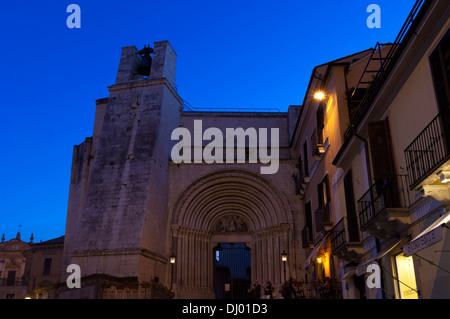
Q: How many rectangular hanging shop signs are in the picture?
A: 1